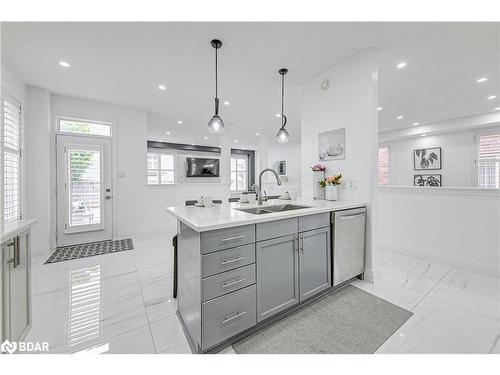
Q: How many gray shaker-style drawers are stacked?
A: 4